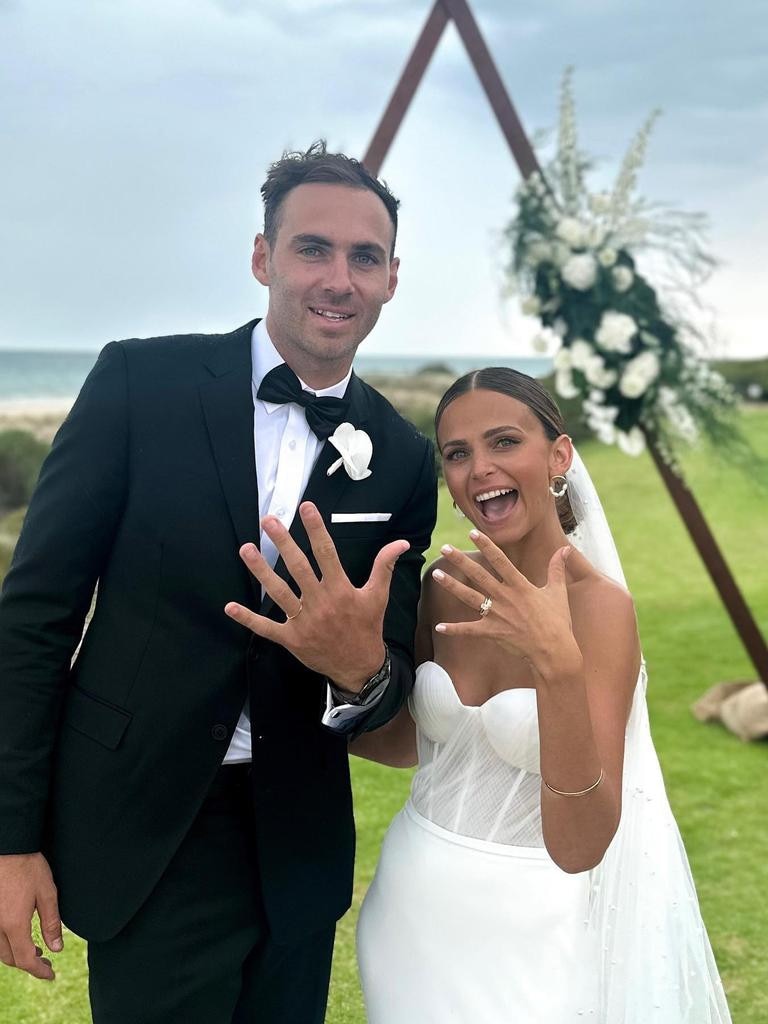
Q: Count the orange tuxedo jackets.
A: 0